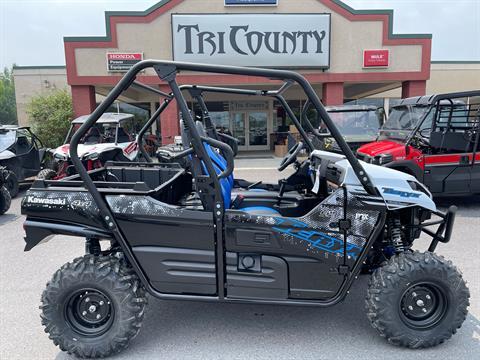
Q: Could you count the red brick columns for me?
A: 4